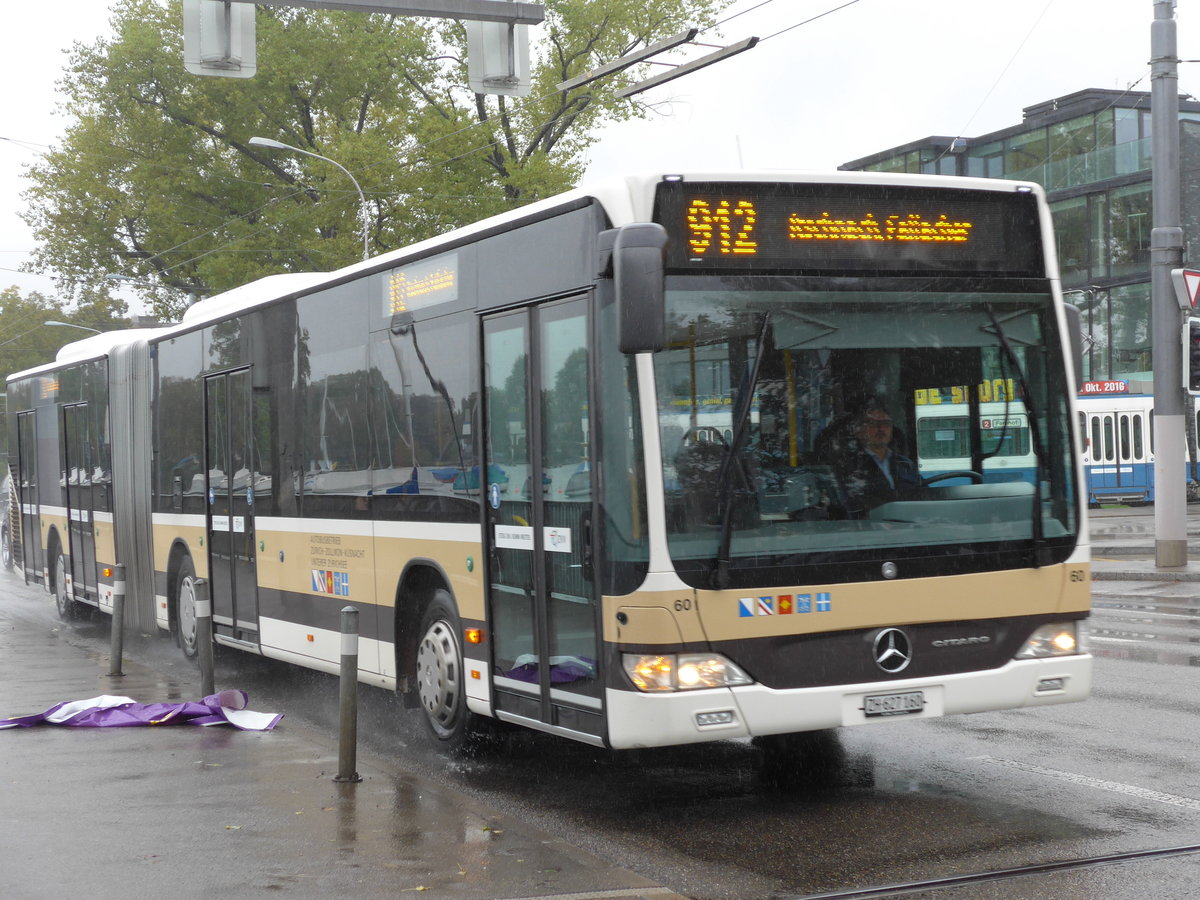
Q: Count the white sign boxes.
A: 2